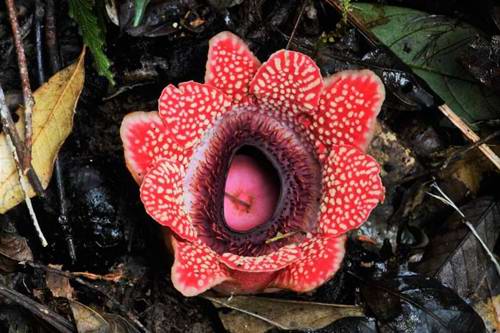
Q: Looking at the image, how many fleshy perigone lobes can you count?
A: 10